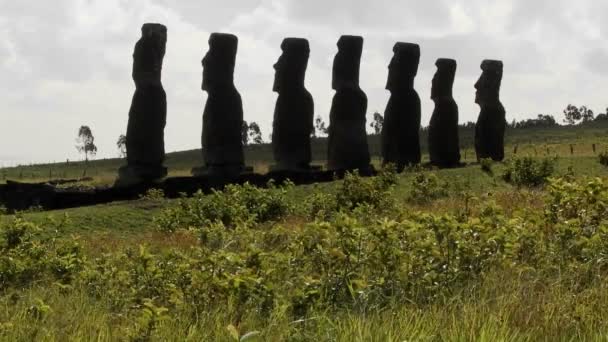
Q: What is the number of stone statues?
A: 7